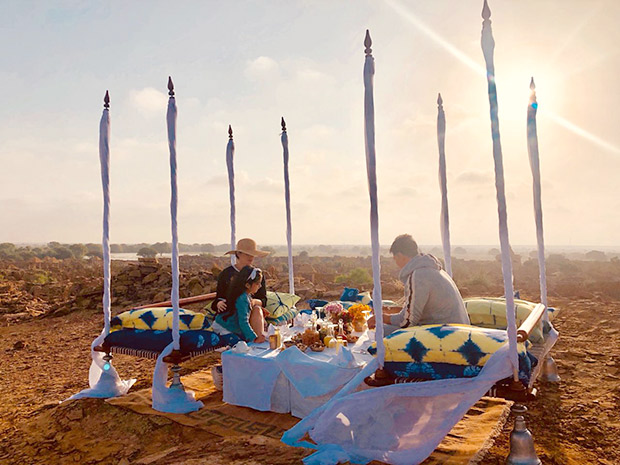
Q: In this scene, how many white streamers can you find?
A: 8